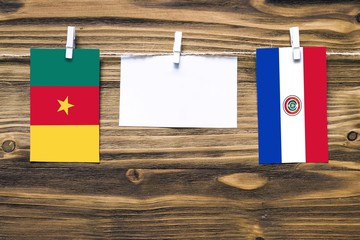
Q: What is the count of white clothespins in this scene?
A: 3